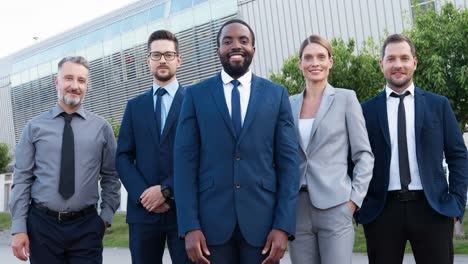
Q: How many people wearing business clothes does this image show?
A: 5